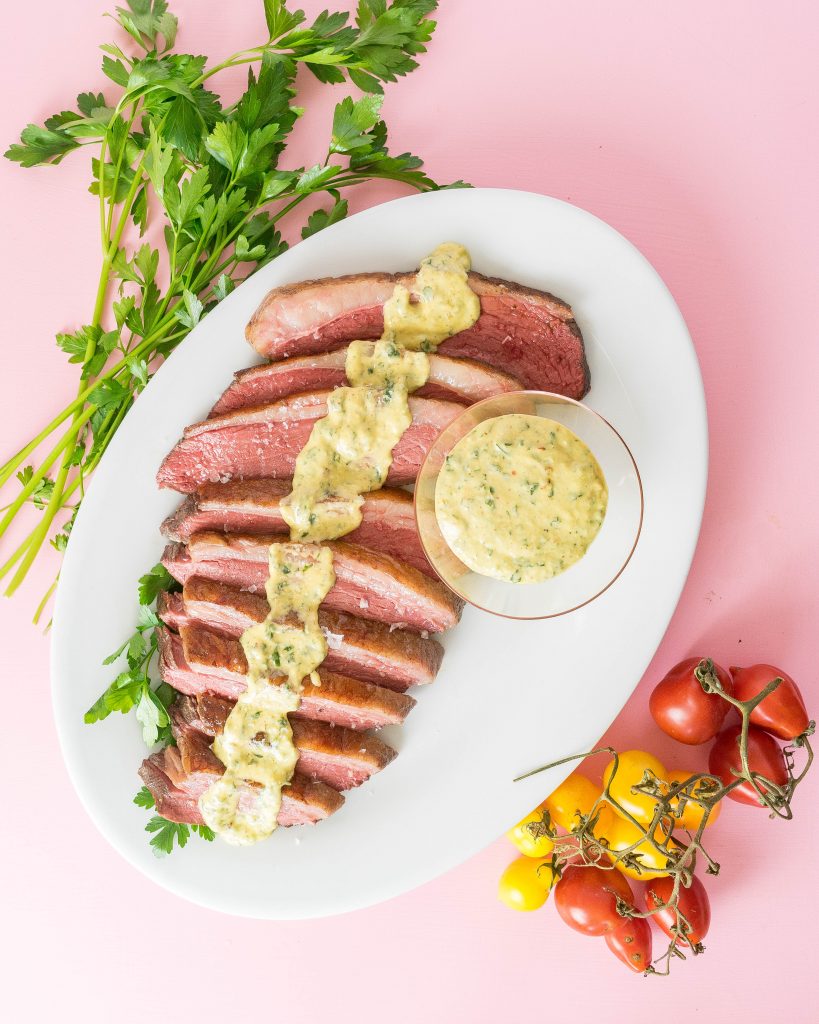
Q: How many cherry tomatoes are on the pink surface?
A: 12